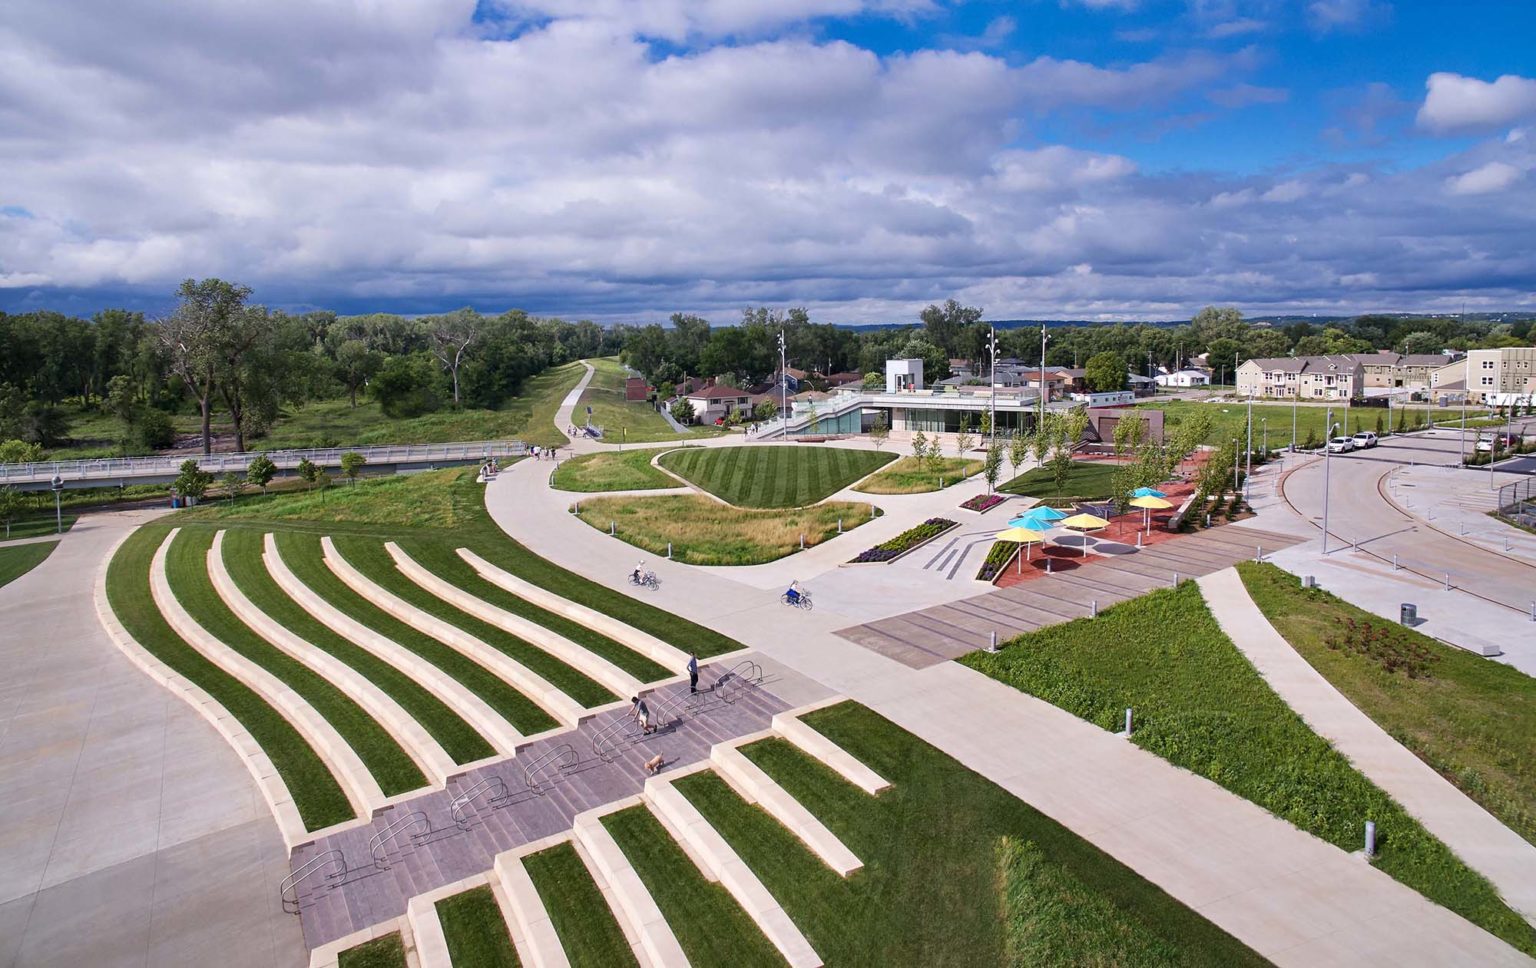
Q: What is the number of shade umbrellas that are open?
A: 6